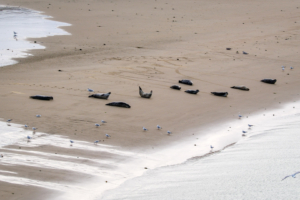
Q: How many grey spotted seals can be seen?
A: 10